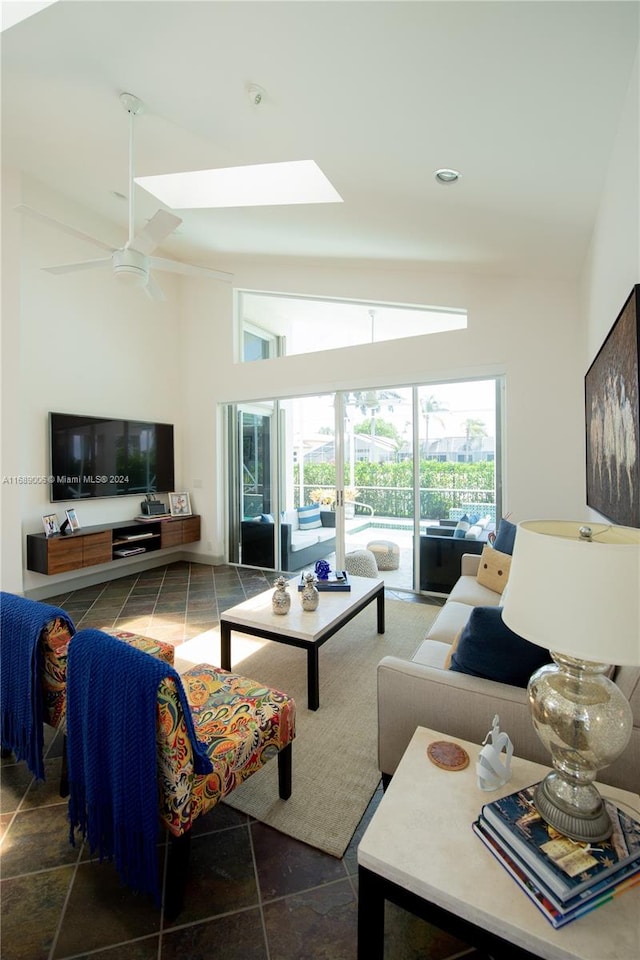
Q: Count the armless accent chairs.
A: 2